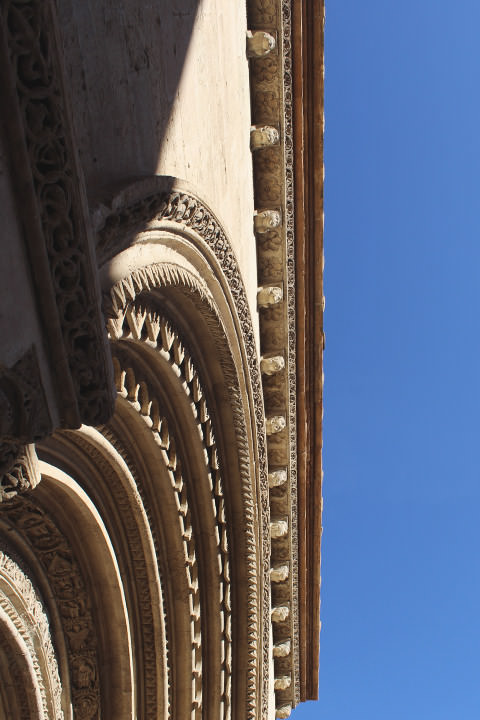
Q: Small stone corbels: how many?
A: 13